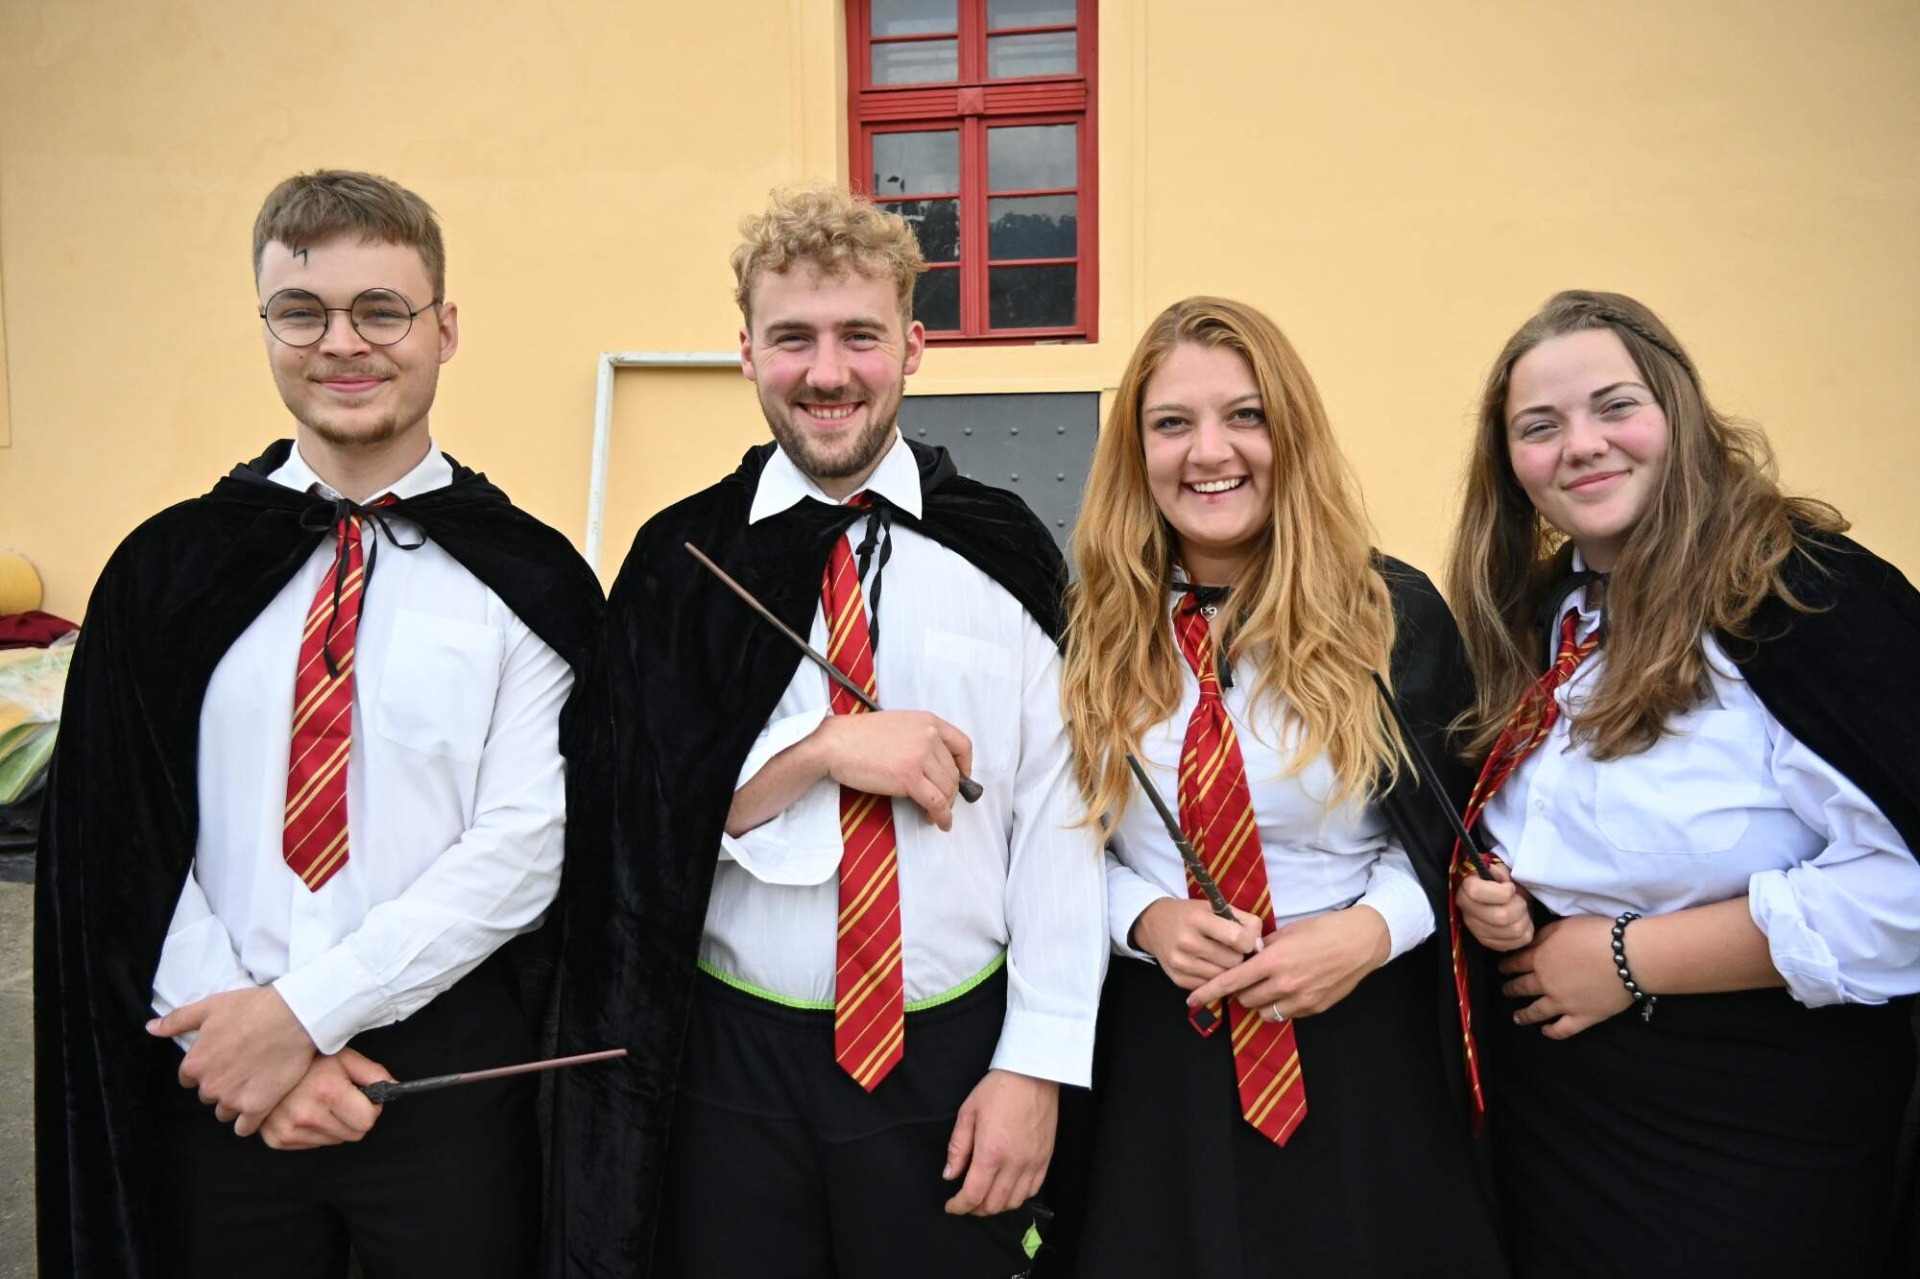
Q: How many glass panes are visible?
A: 10